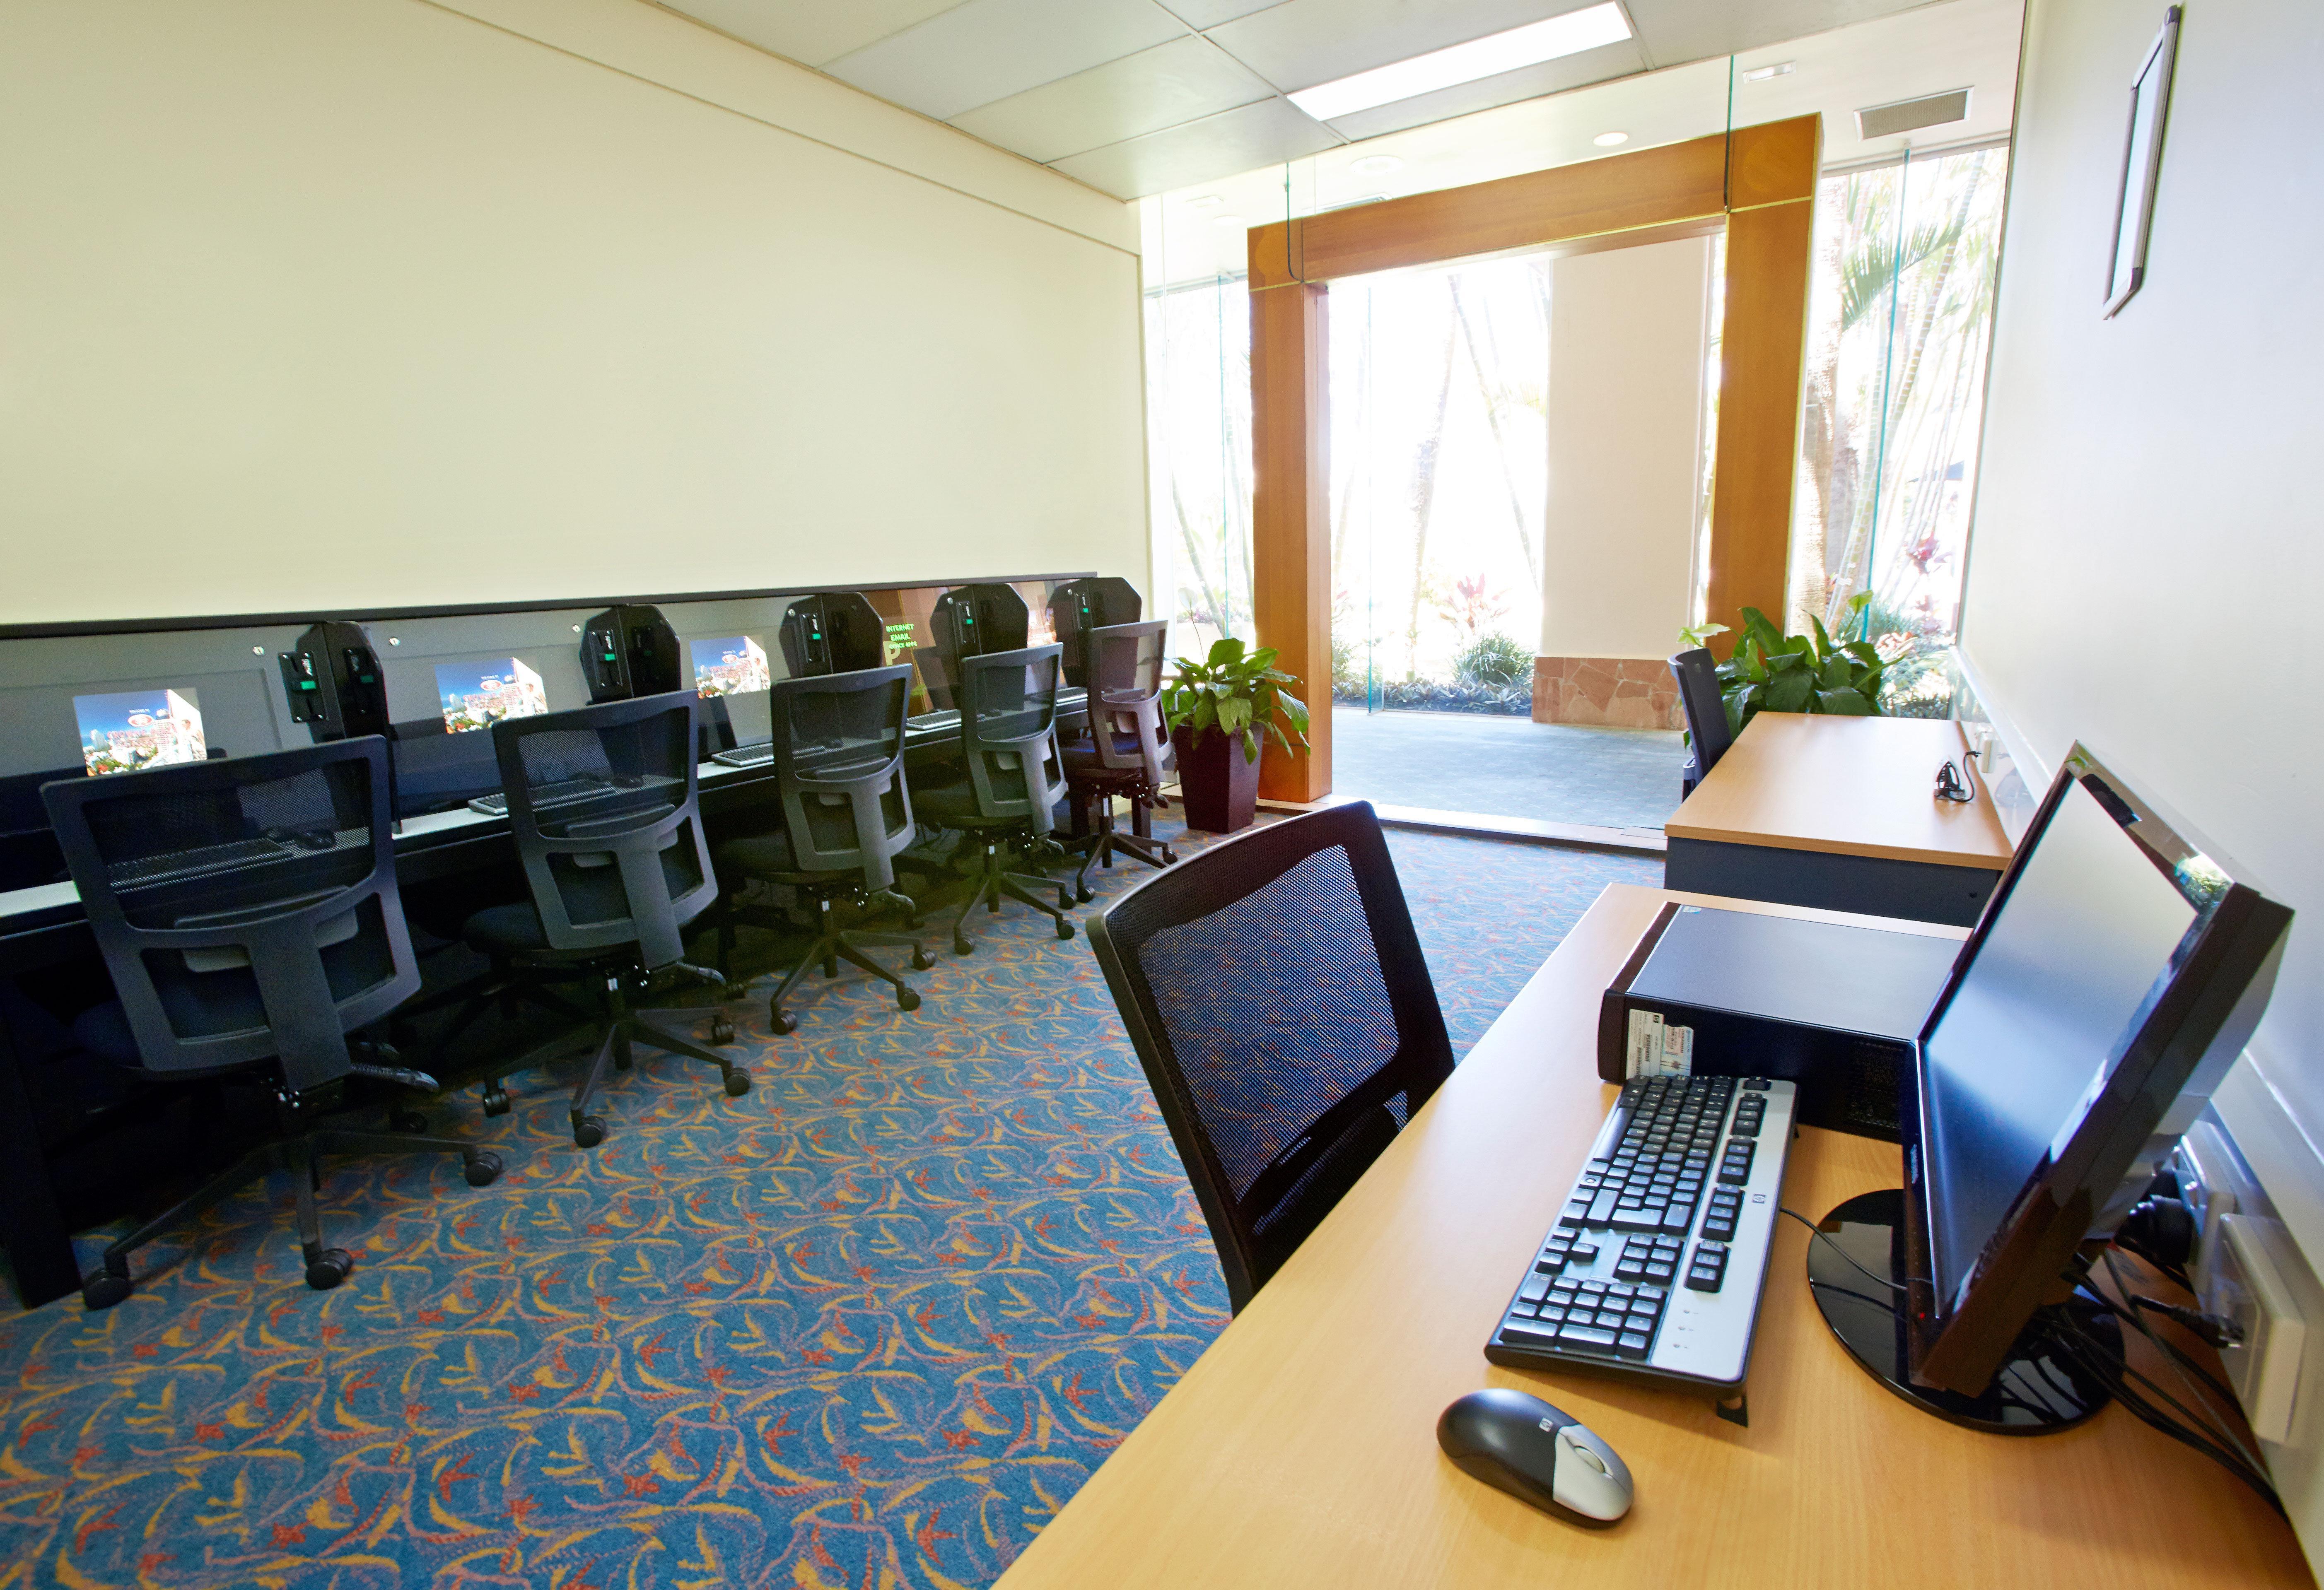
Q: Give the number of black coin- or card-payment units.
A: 5